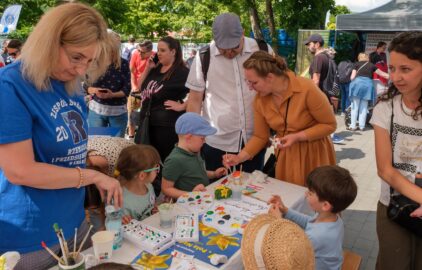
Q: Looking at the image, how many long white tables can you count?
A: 1